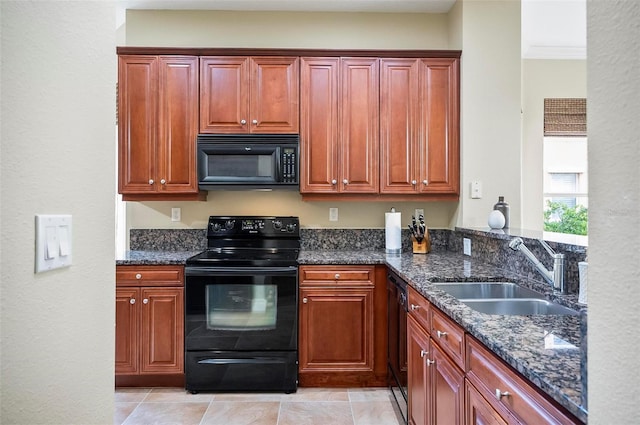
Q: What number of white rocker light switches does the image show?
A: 2